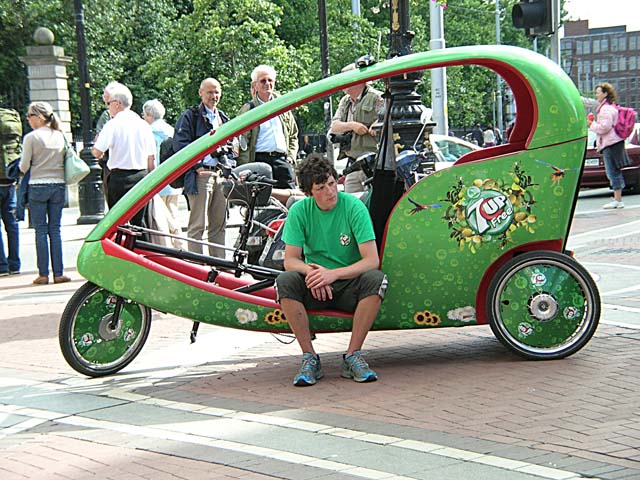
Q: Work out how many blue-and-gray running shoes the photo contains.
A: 2